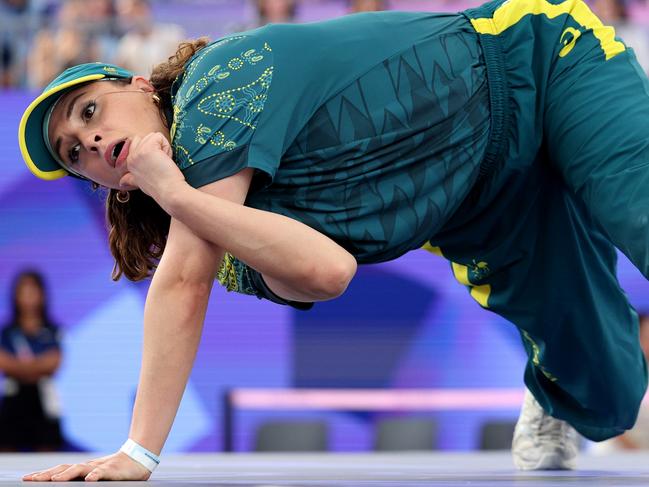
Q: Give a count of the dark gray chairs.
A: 3